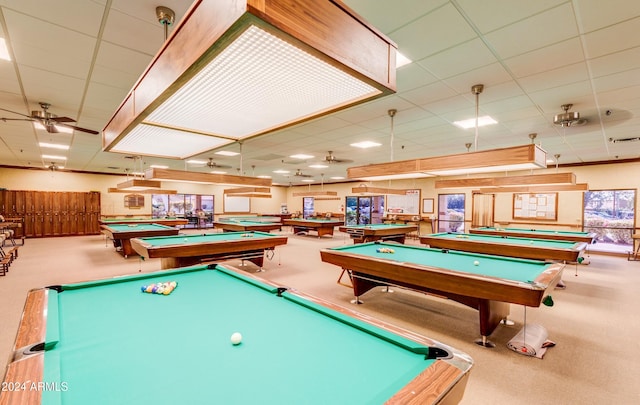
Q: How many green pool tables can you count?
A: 11